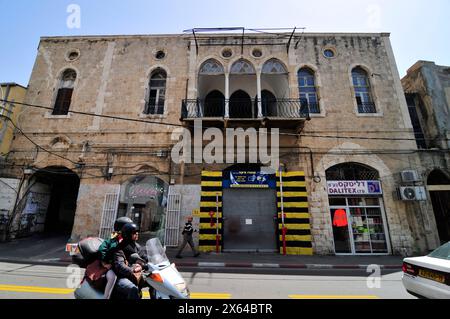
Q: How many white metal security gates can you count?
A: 2